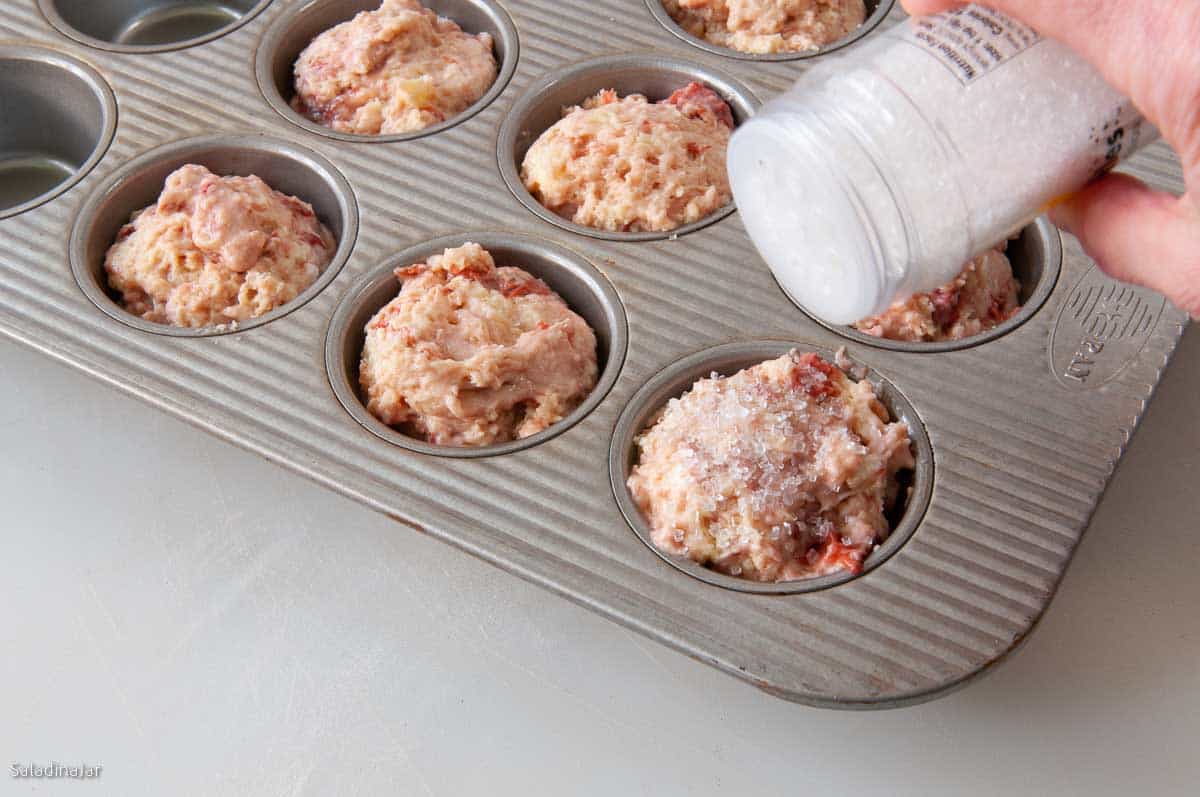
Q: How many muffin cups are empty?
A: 2